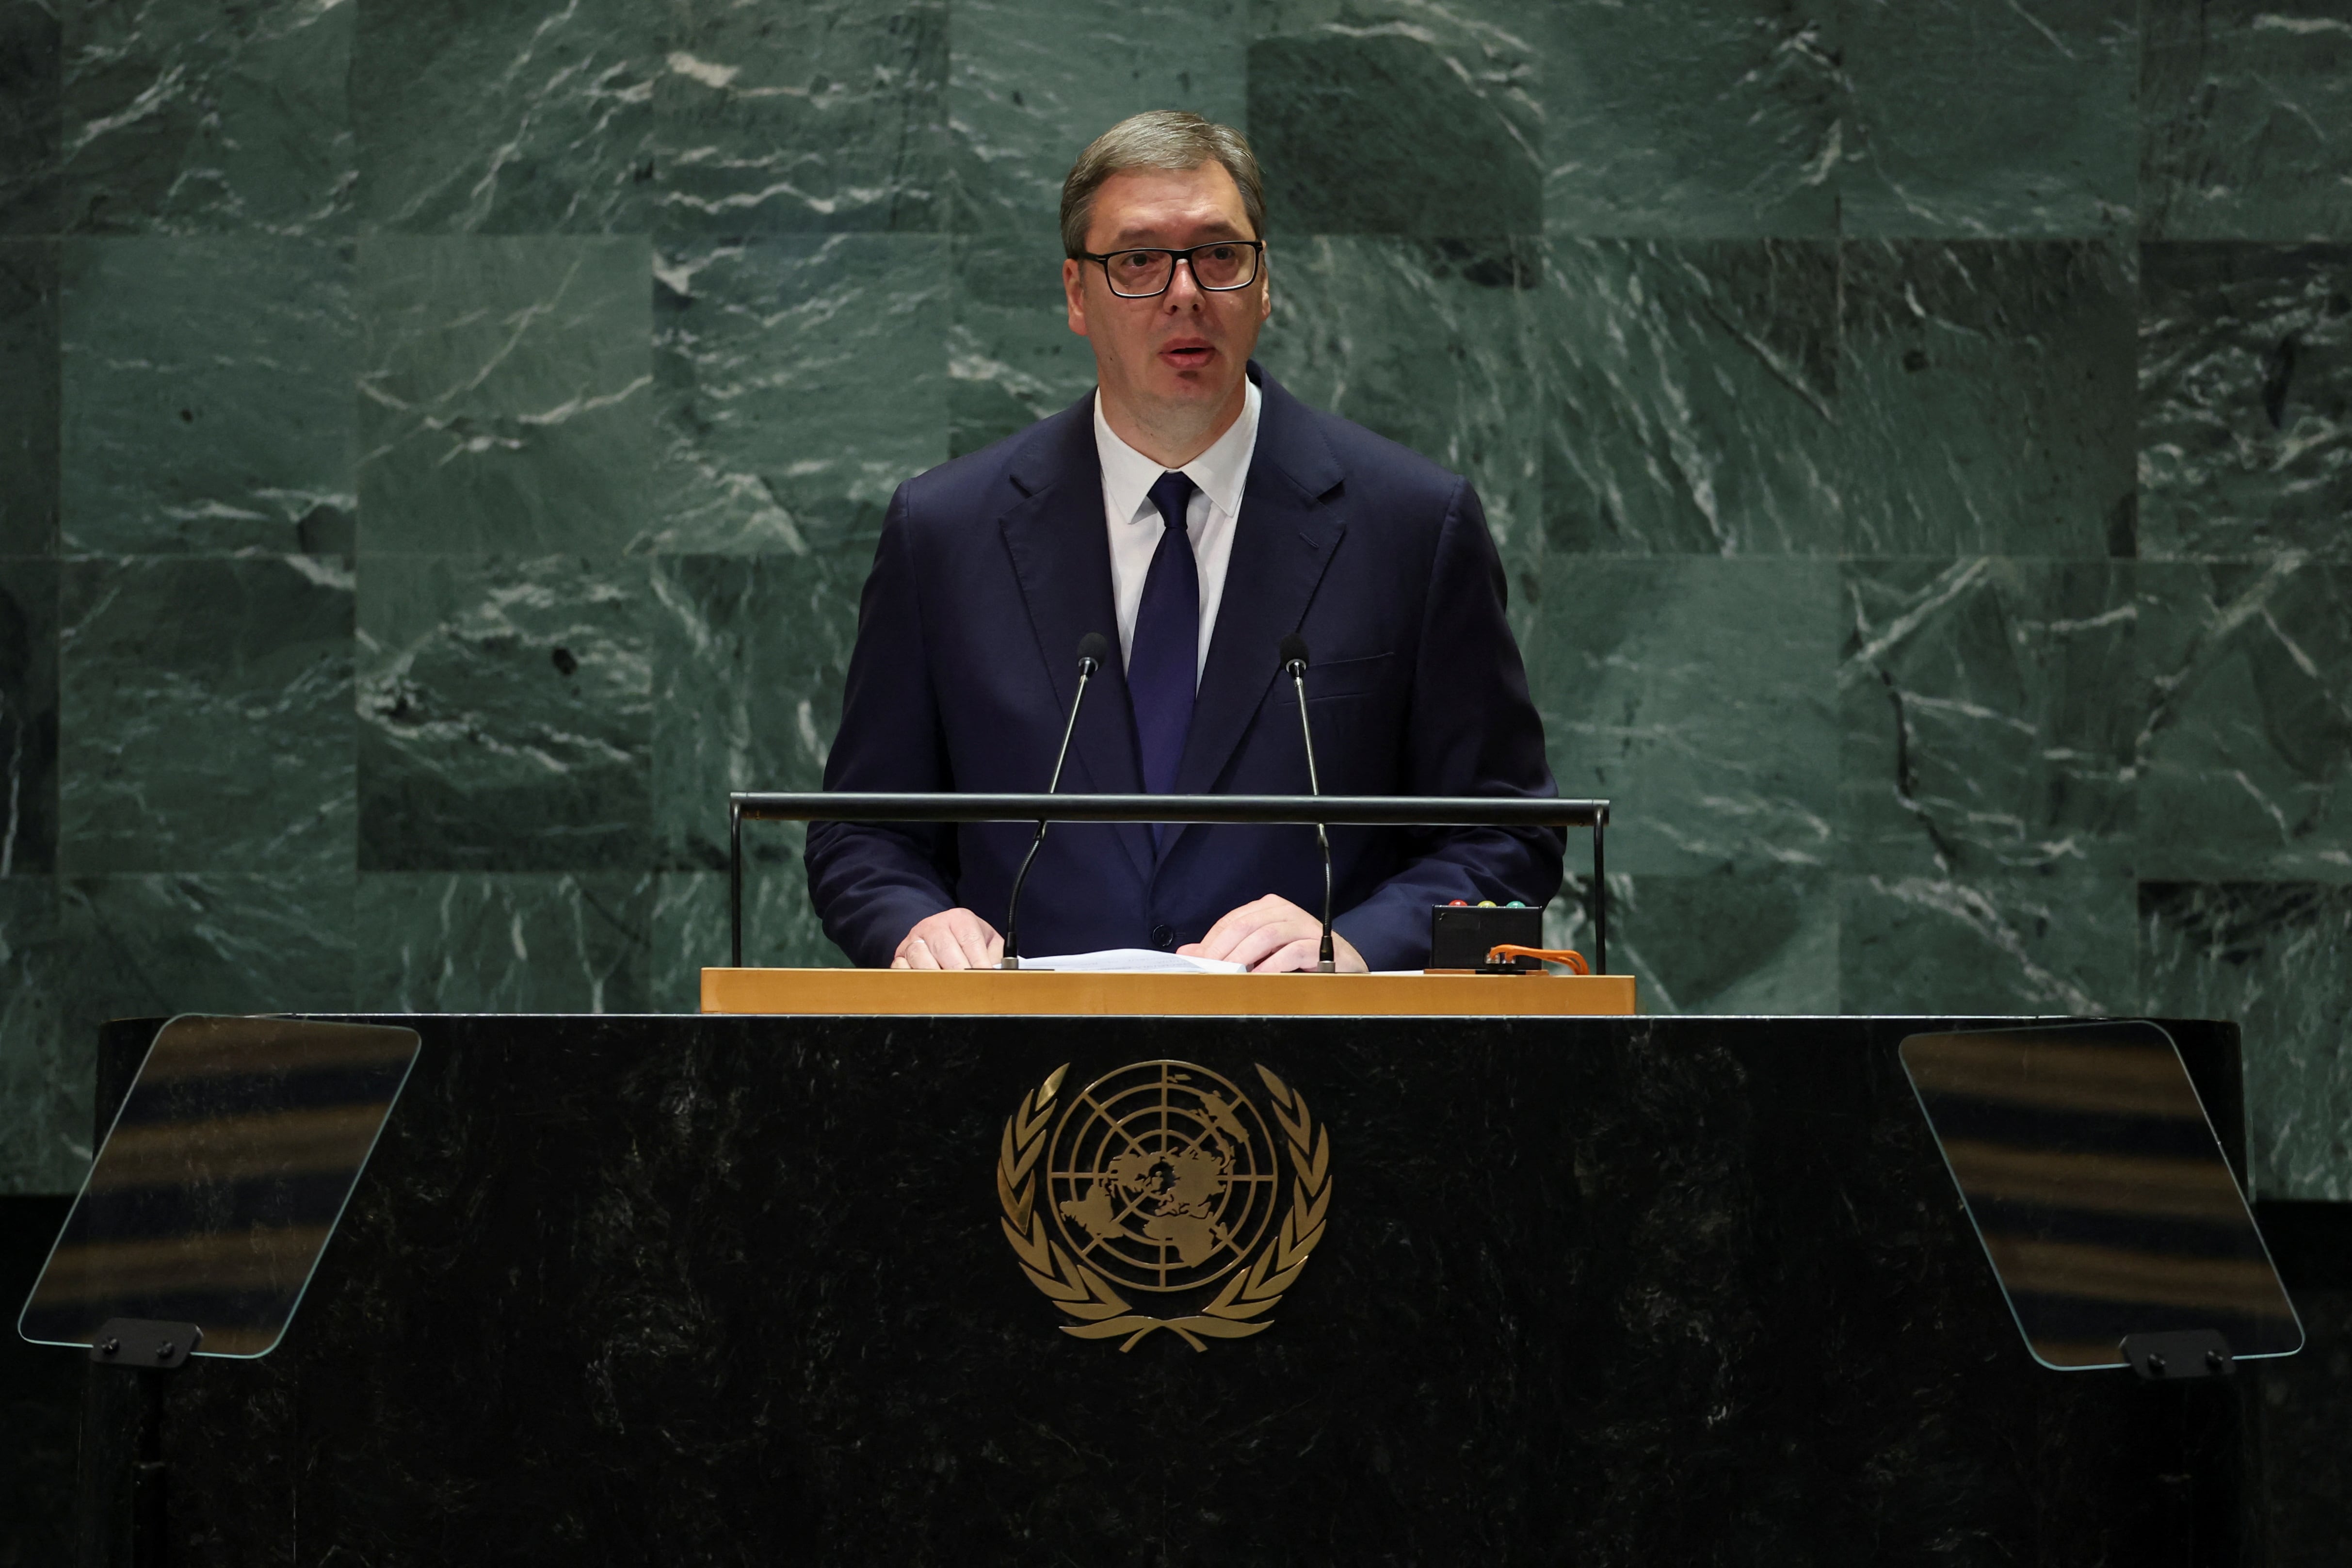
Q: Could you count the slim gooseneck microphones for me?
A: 2